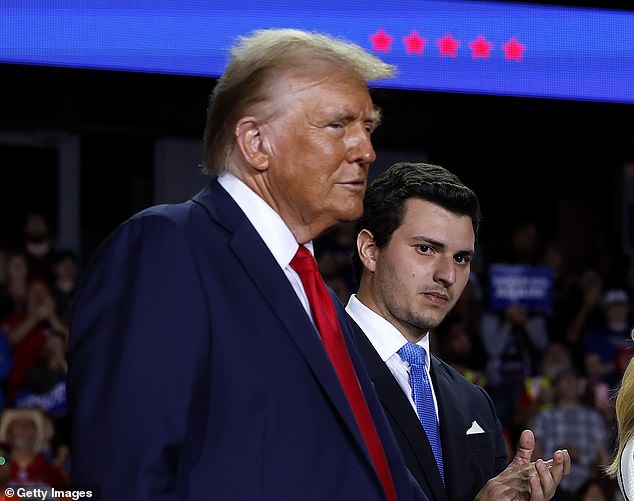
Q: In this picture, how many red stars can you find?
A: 5